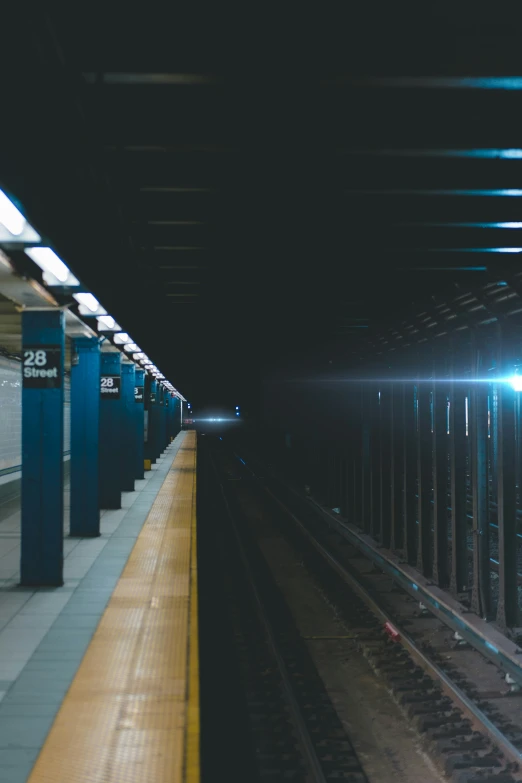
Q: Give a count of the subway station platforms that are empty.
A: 1